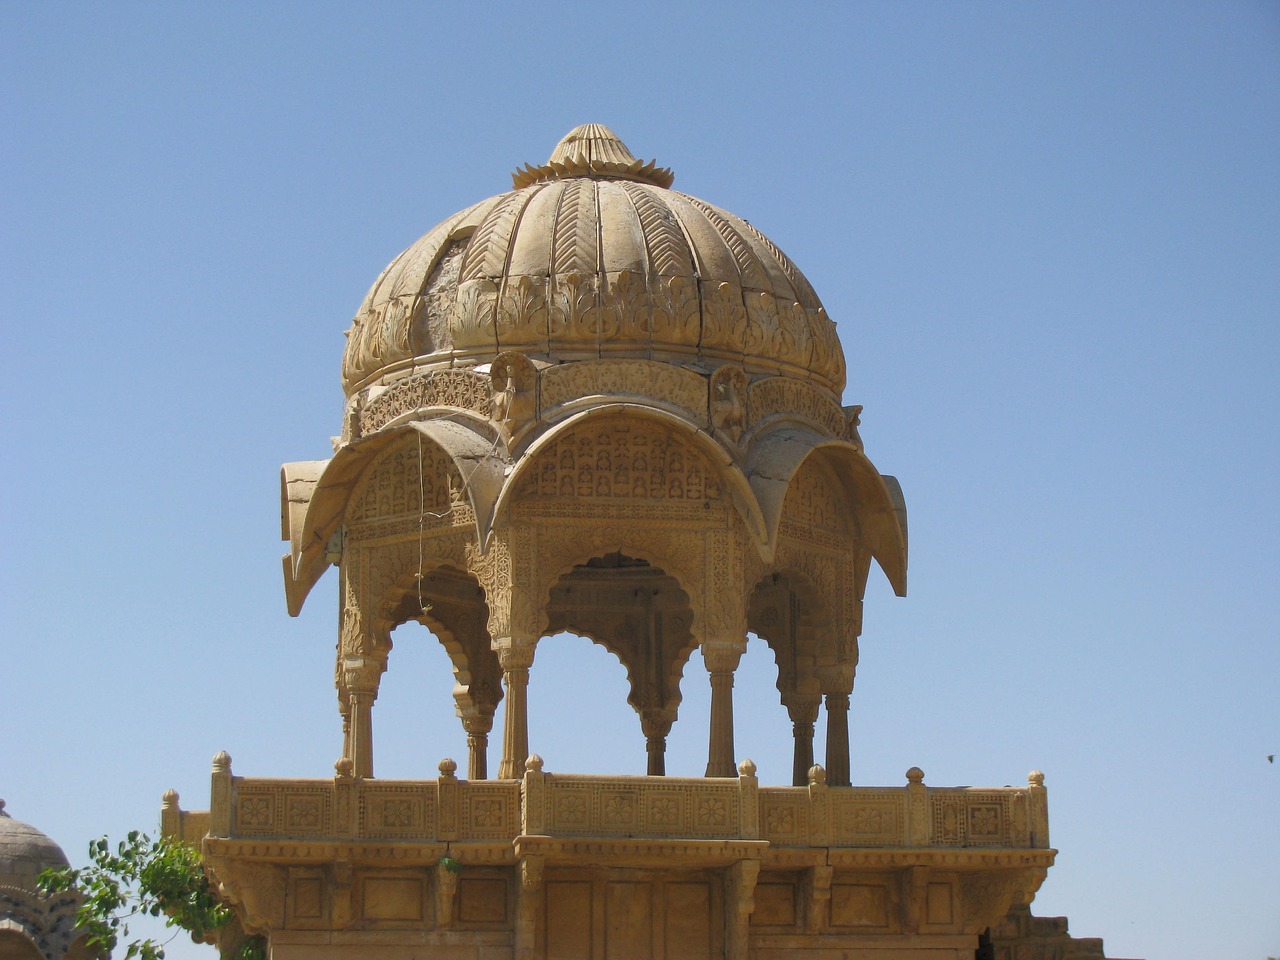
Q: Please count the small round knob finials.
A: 9